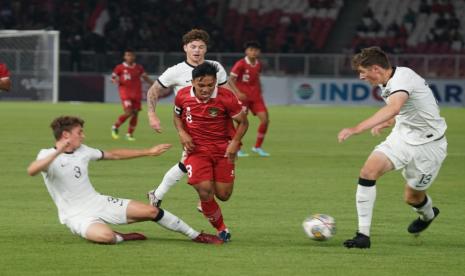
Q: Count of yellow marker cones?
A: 0